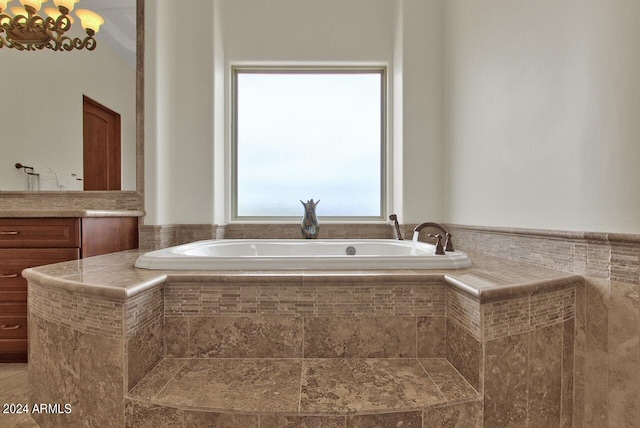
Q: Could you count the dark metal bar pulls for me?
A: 3